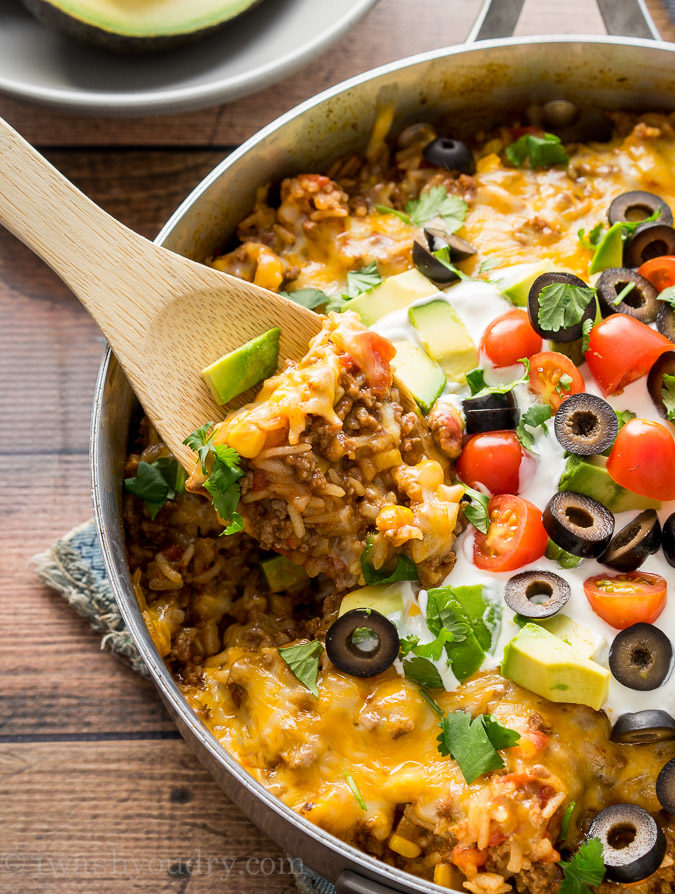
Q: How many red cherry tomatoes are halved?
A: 8